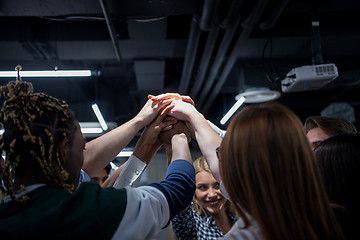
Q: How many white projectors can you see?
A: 1